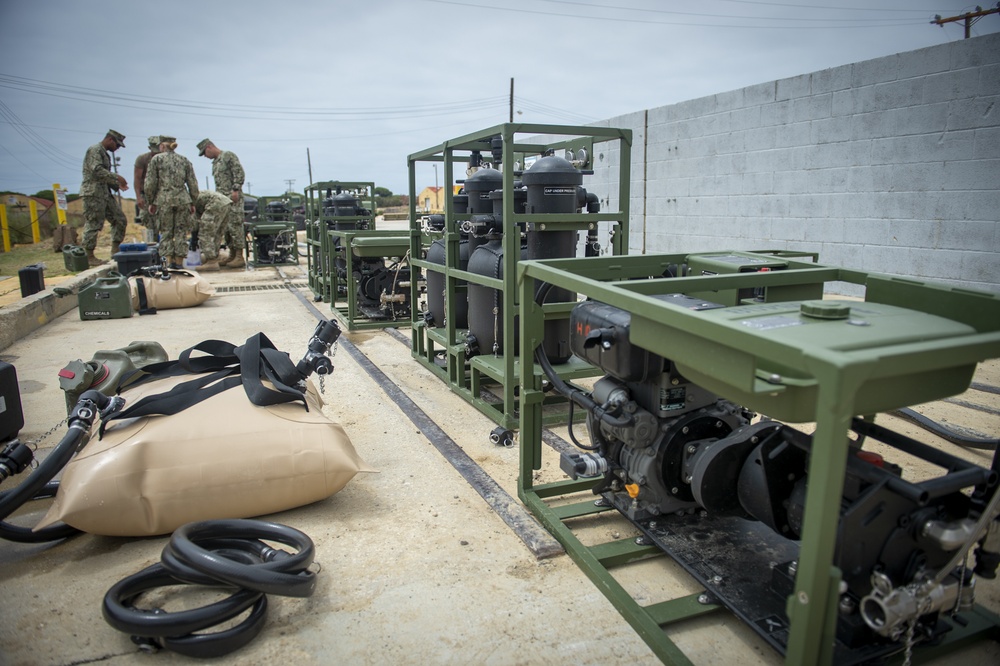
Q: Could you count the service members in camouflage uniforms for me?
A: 5